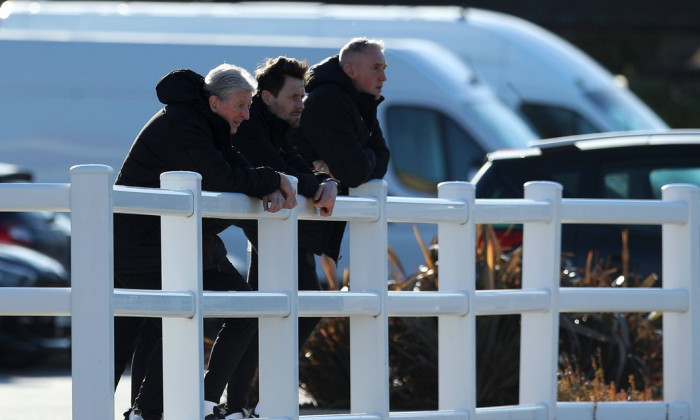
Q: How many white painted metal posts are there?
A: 7